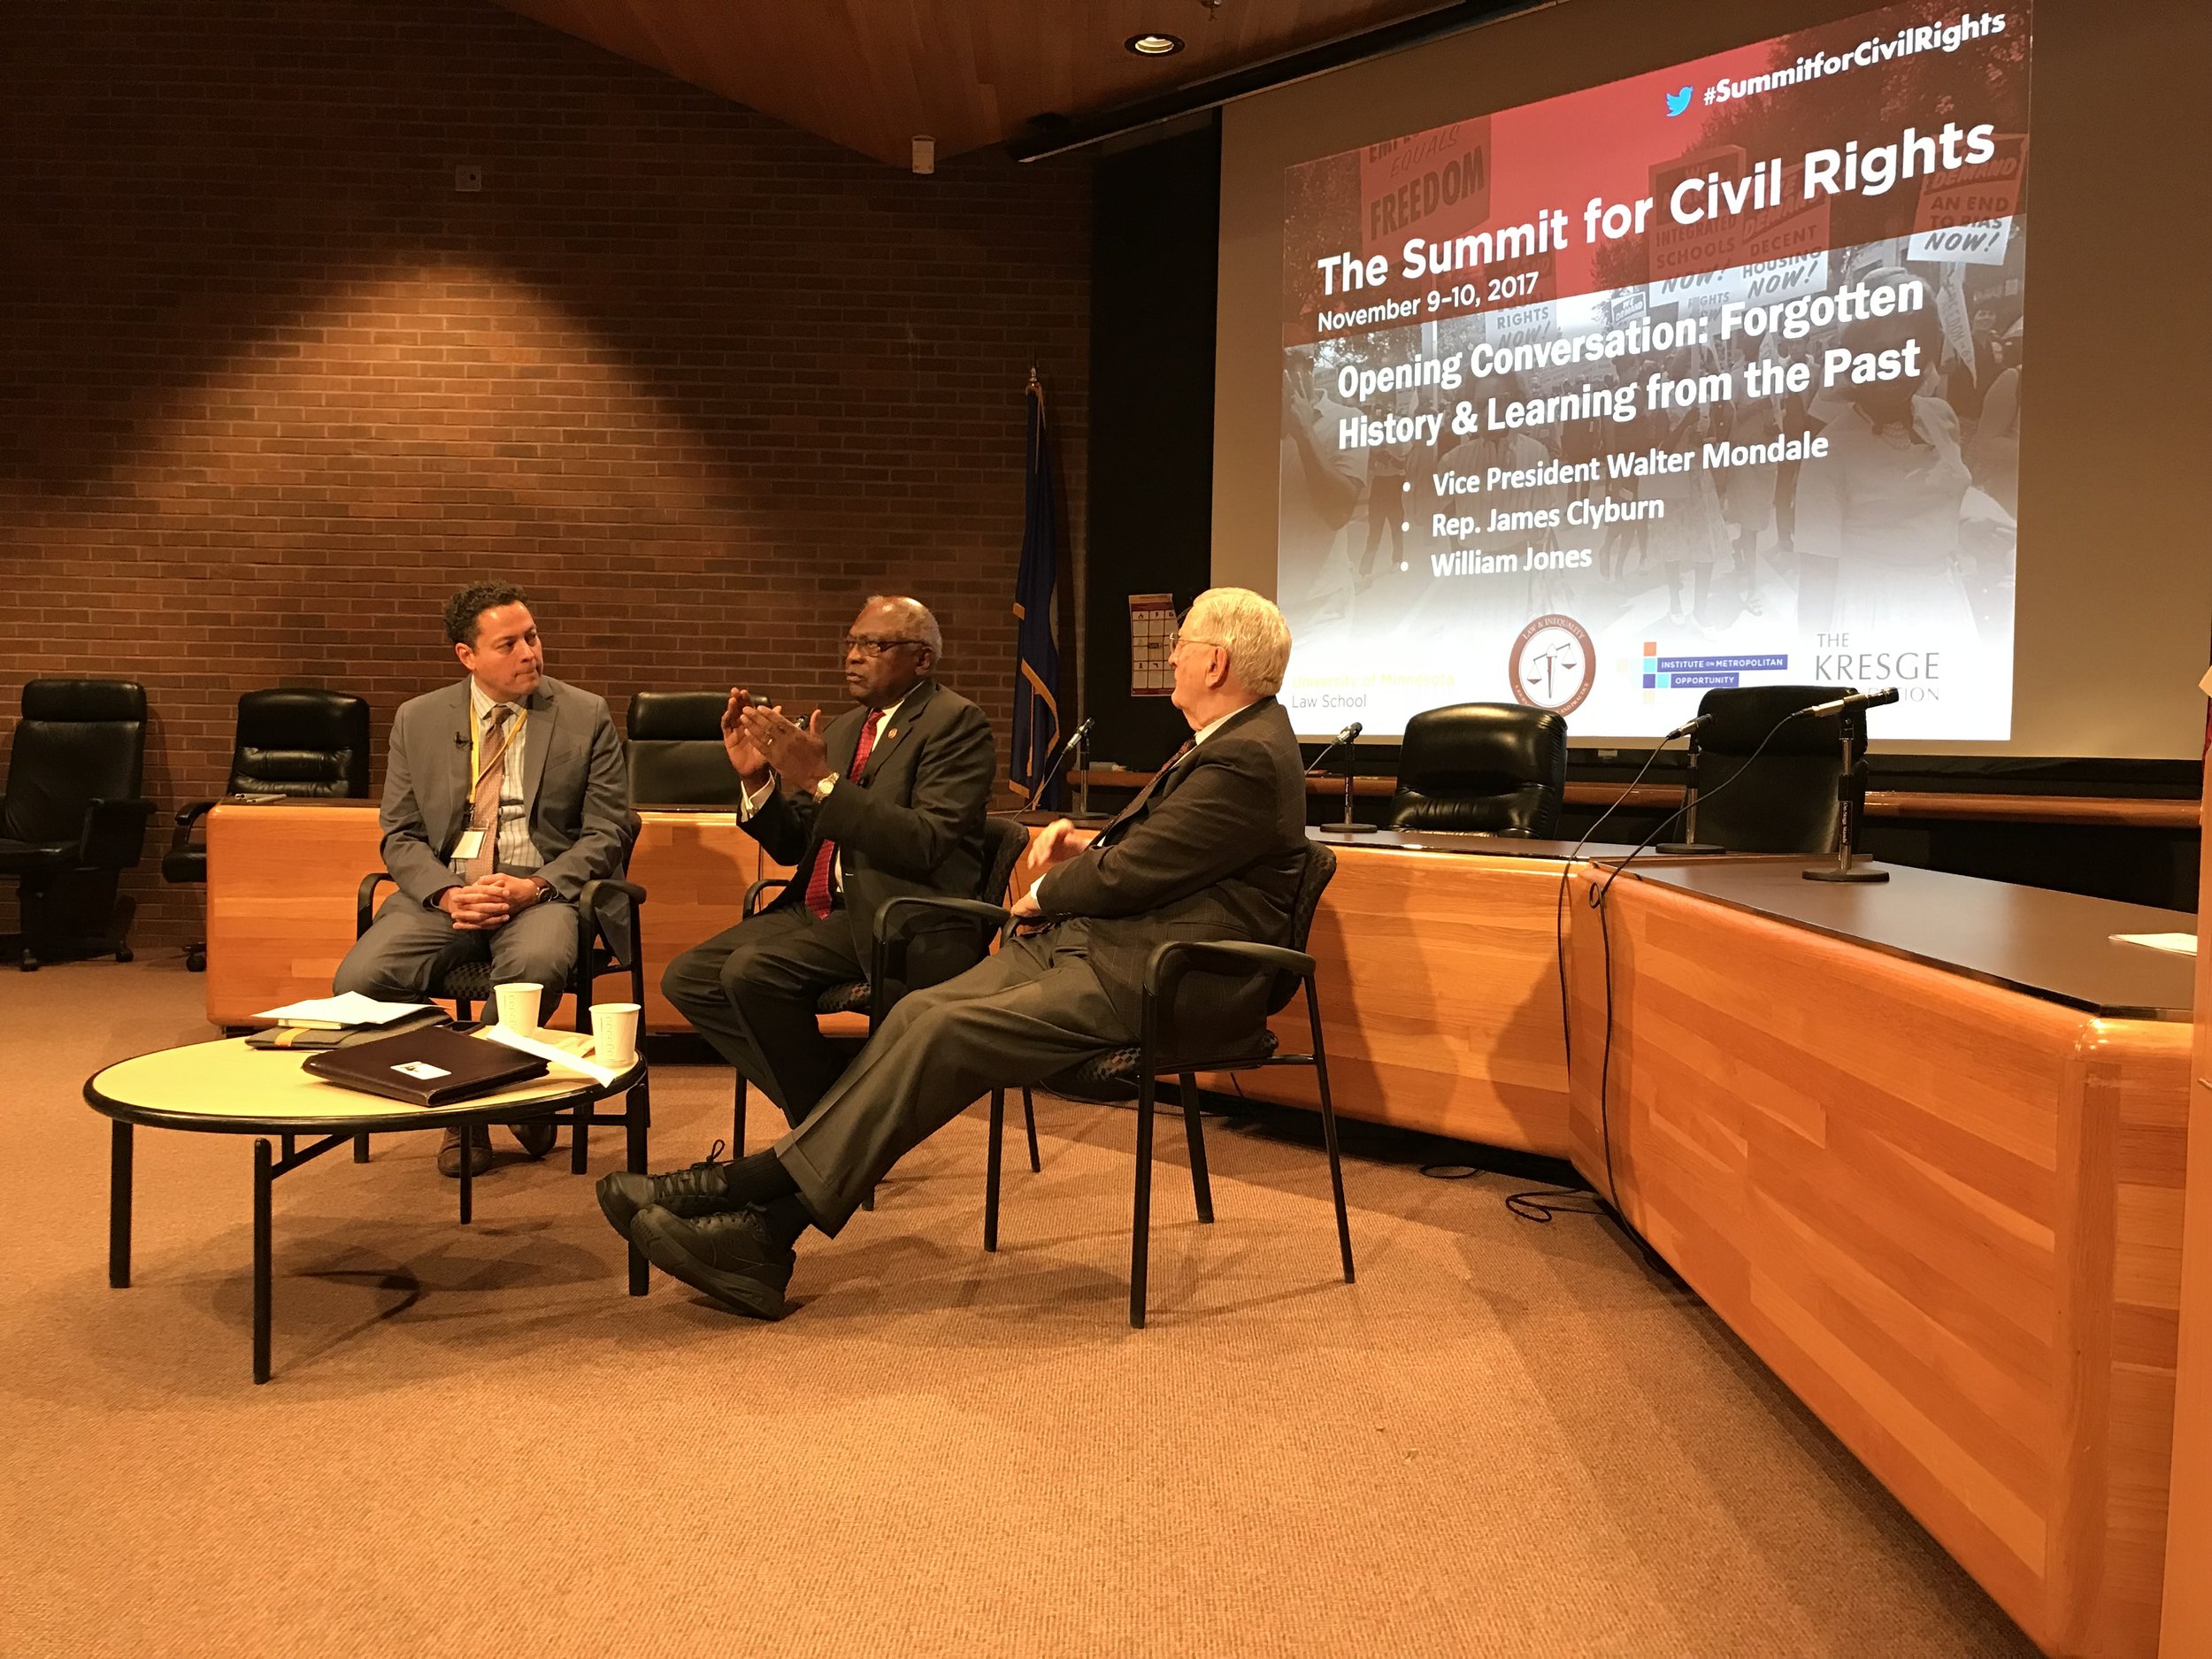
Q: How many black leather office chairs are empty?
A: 5